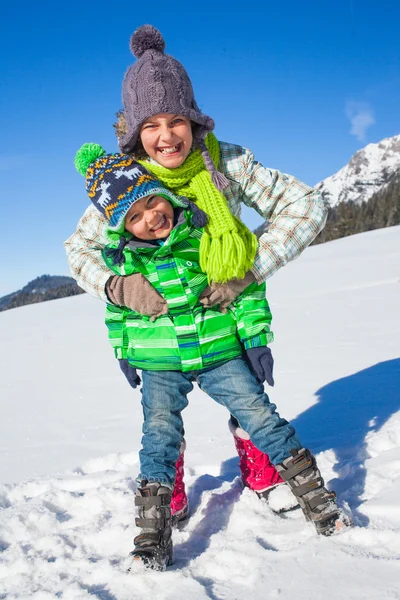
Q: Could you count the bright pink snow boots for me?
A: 2